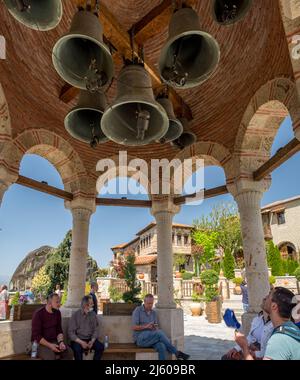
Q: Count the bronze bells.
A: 8